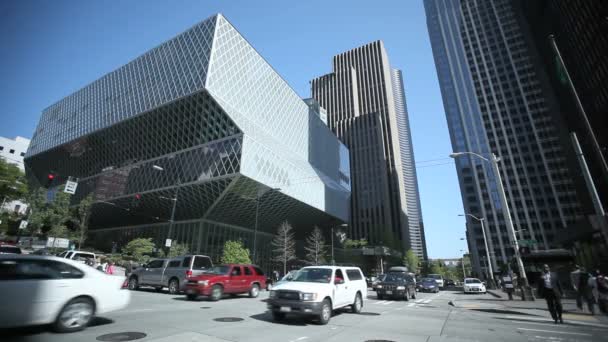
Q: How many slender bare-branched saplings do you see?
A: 2